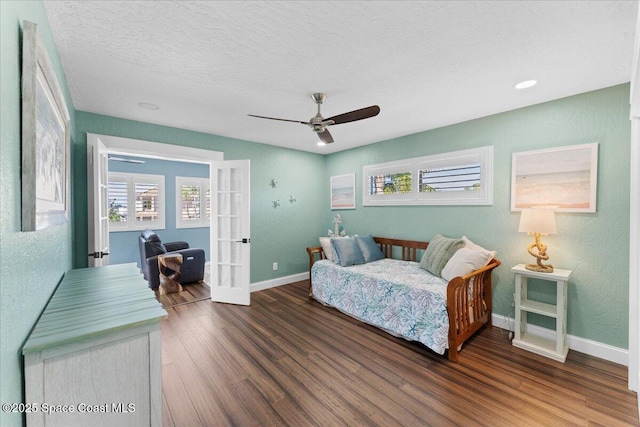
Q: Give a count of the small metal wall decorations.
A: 3